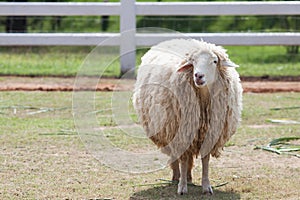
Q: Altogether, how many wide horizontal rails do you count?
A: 2